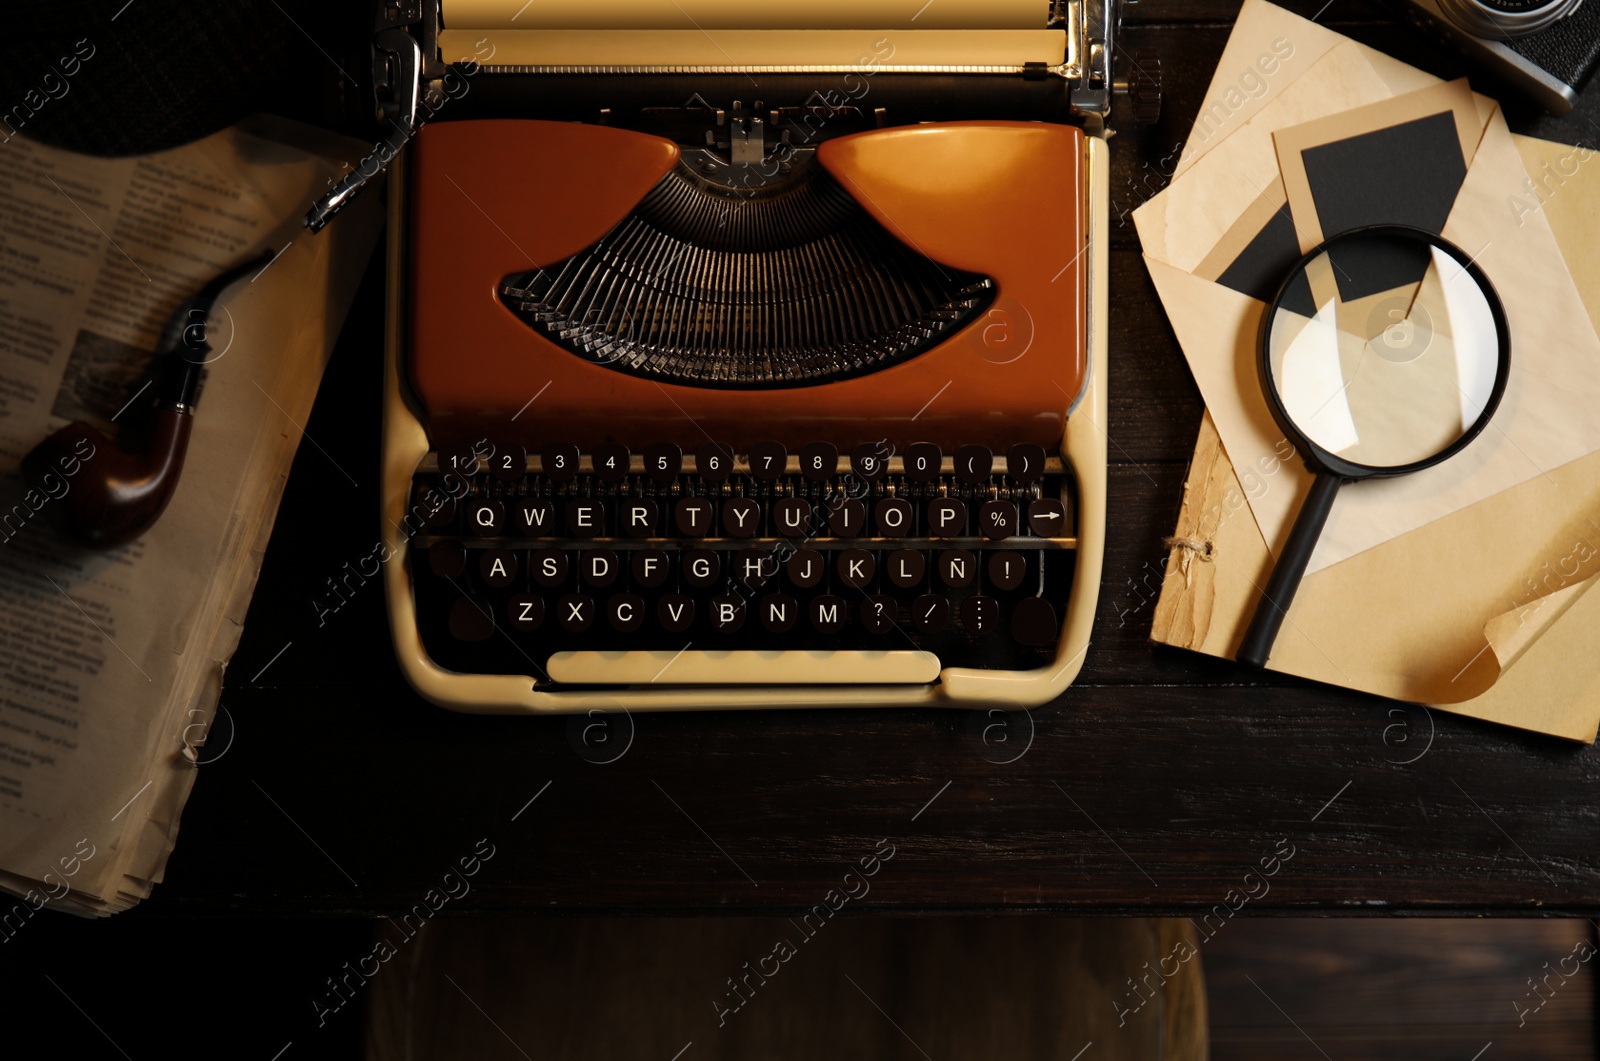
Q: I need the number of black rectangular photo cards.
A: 2